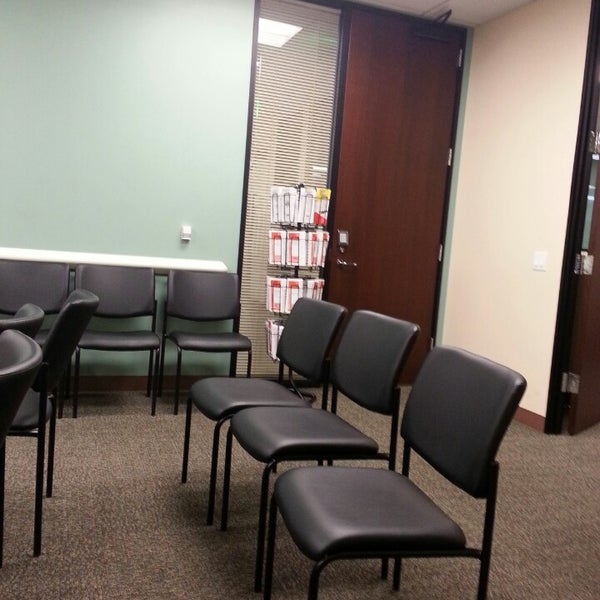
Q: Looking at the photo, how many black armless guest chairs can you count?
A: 9